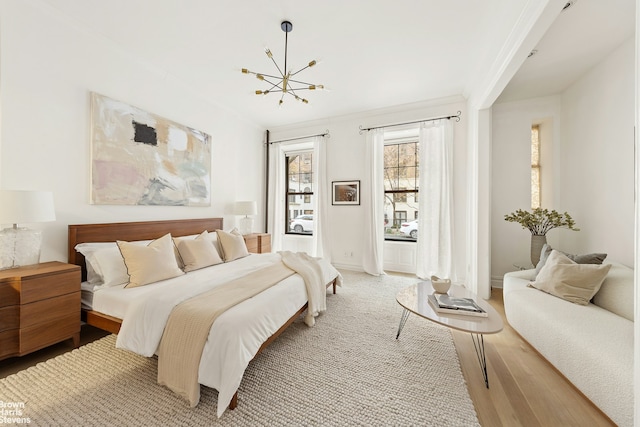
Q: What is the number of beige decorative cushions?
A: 4